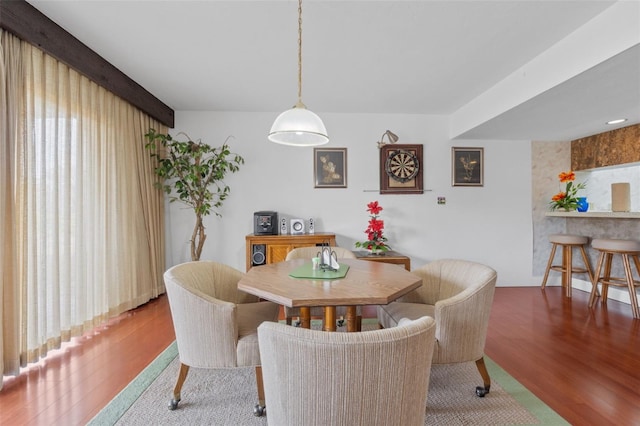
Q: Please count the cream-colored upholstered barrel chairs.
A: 4